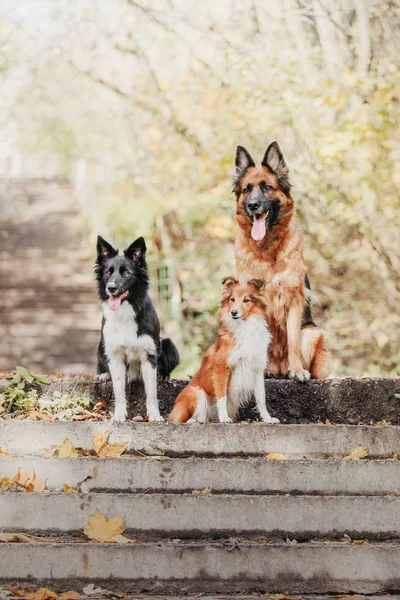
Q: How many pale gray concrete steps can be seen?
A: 4